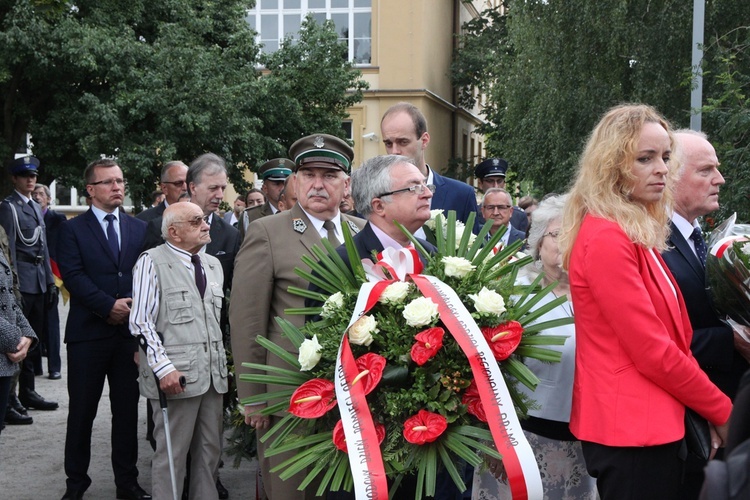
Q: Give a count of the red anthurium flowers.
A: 7